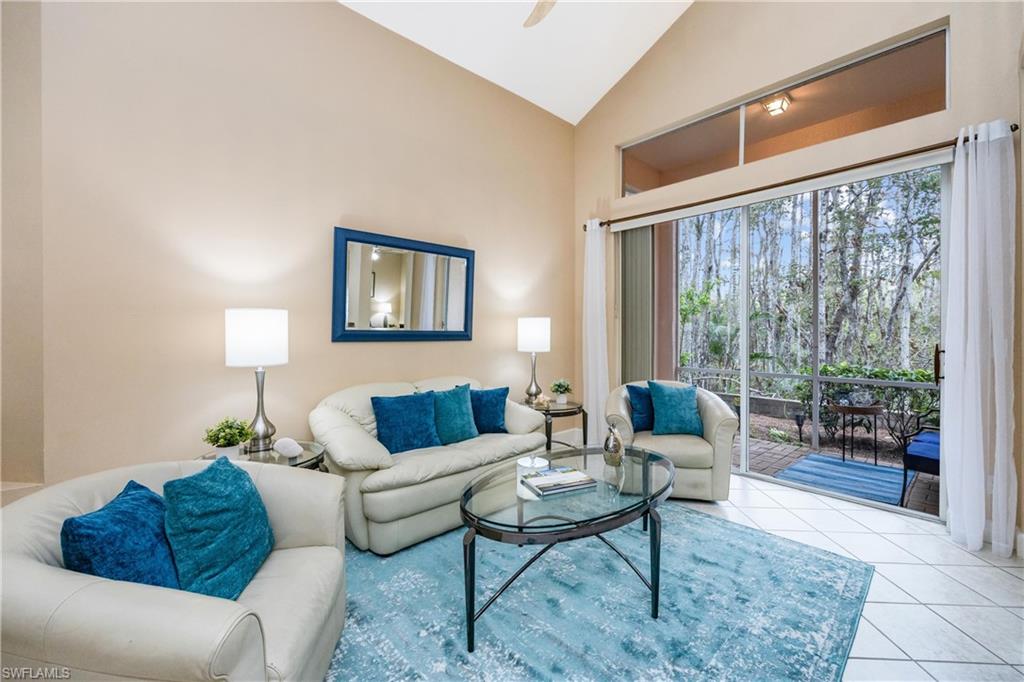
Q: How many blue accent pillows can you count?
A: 7